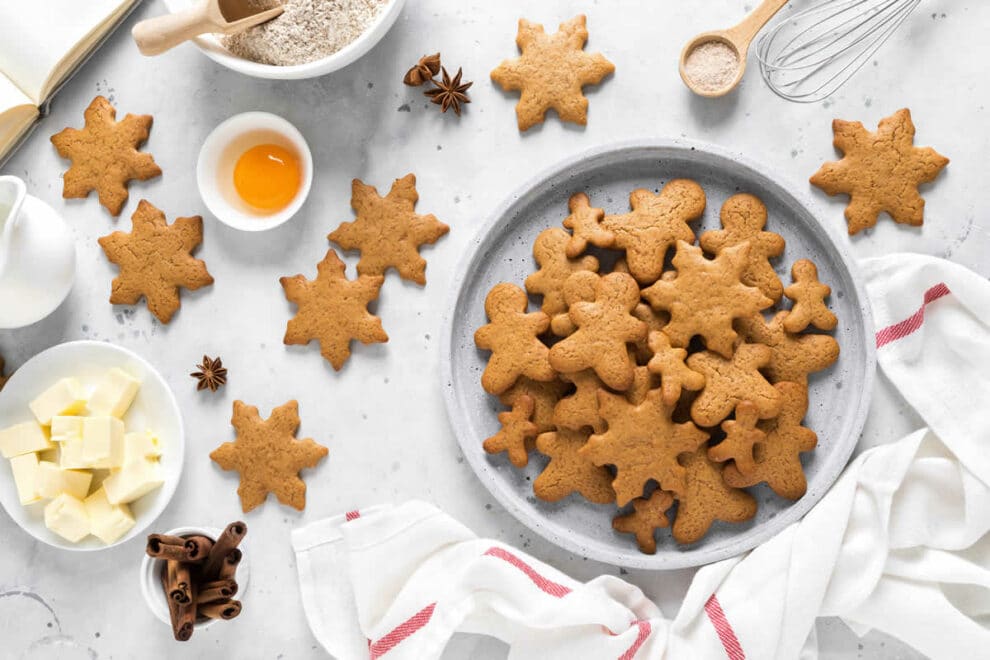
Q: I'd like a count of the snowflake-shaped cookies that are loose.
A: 7